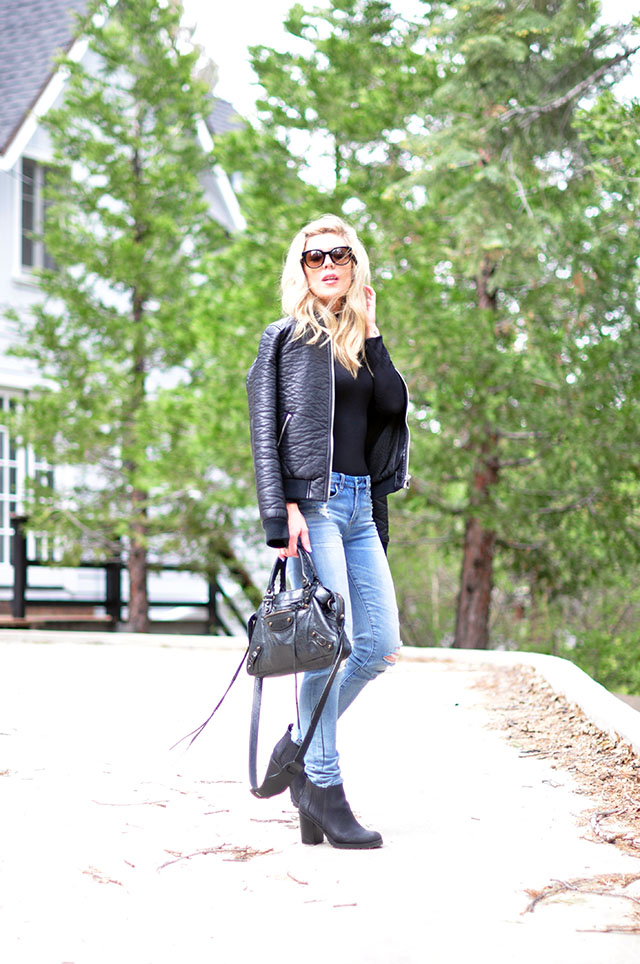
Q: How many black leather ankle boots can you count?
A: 2